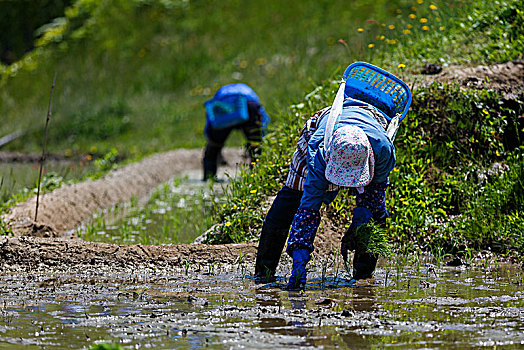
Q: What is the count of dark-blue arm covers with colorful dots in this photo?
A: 2